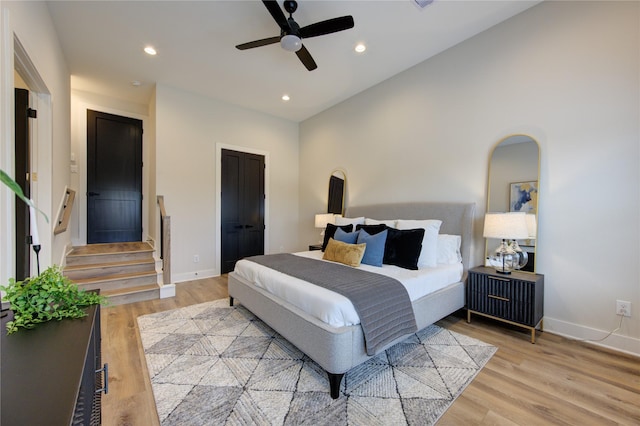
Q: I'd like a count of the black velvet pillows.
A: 3